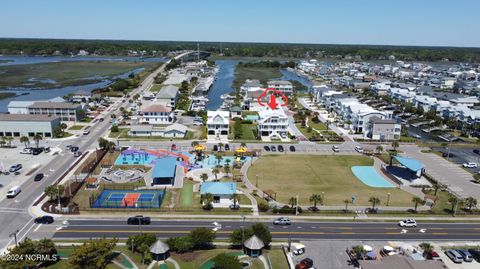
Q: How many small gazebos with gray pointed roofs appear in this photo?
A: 2